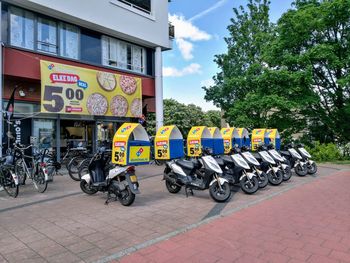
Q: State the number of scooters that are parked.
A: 8